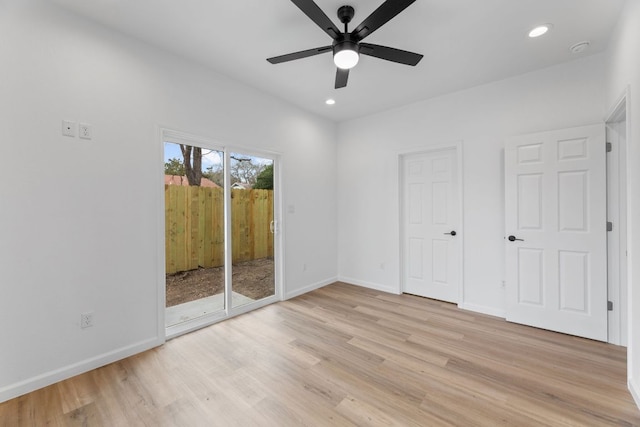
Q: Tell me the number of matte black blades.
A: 5